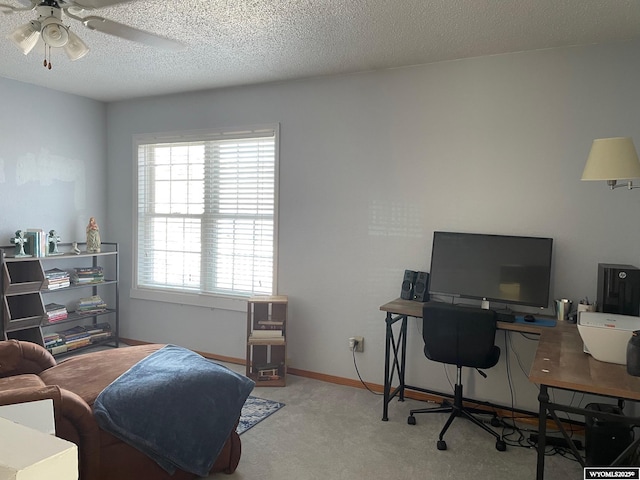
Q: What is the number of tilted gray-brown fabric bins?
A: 3